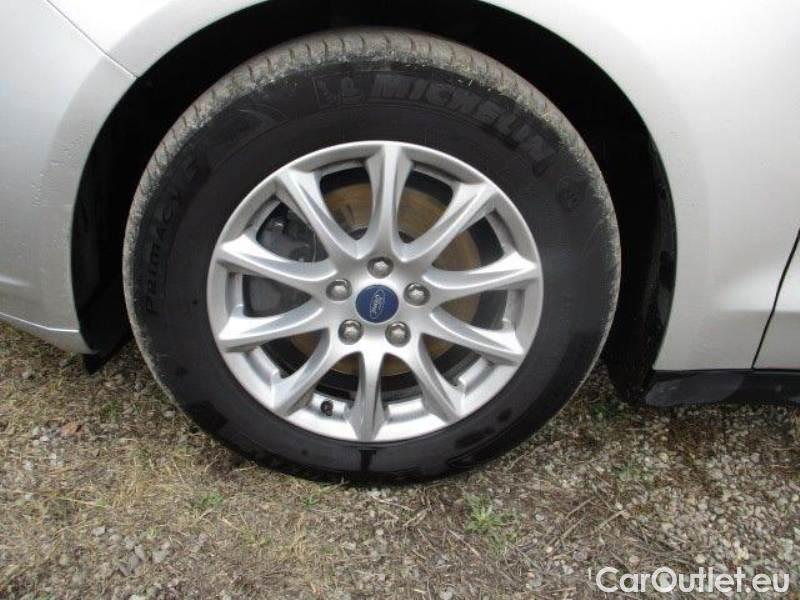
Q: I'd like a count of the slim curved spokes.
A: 10